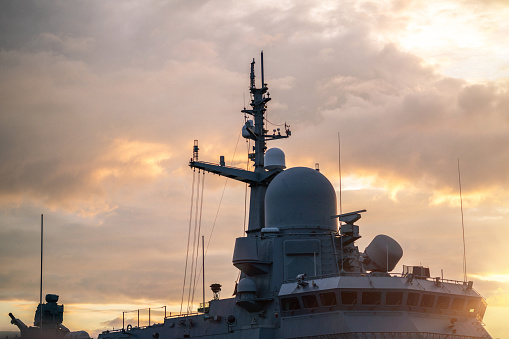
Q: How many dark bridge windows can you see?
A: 11